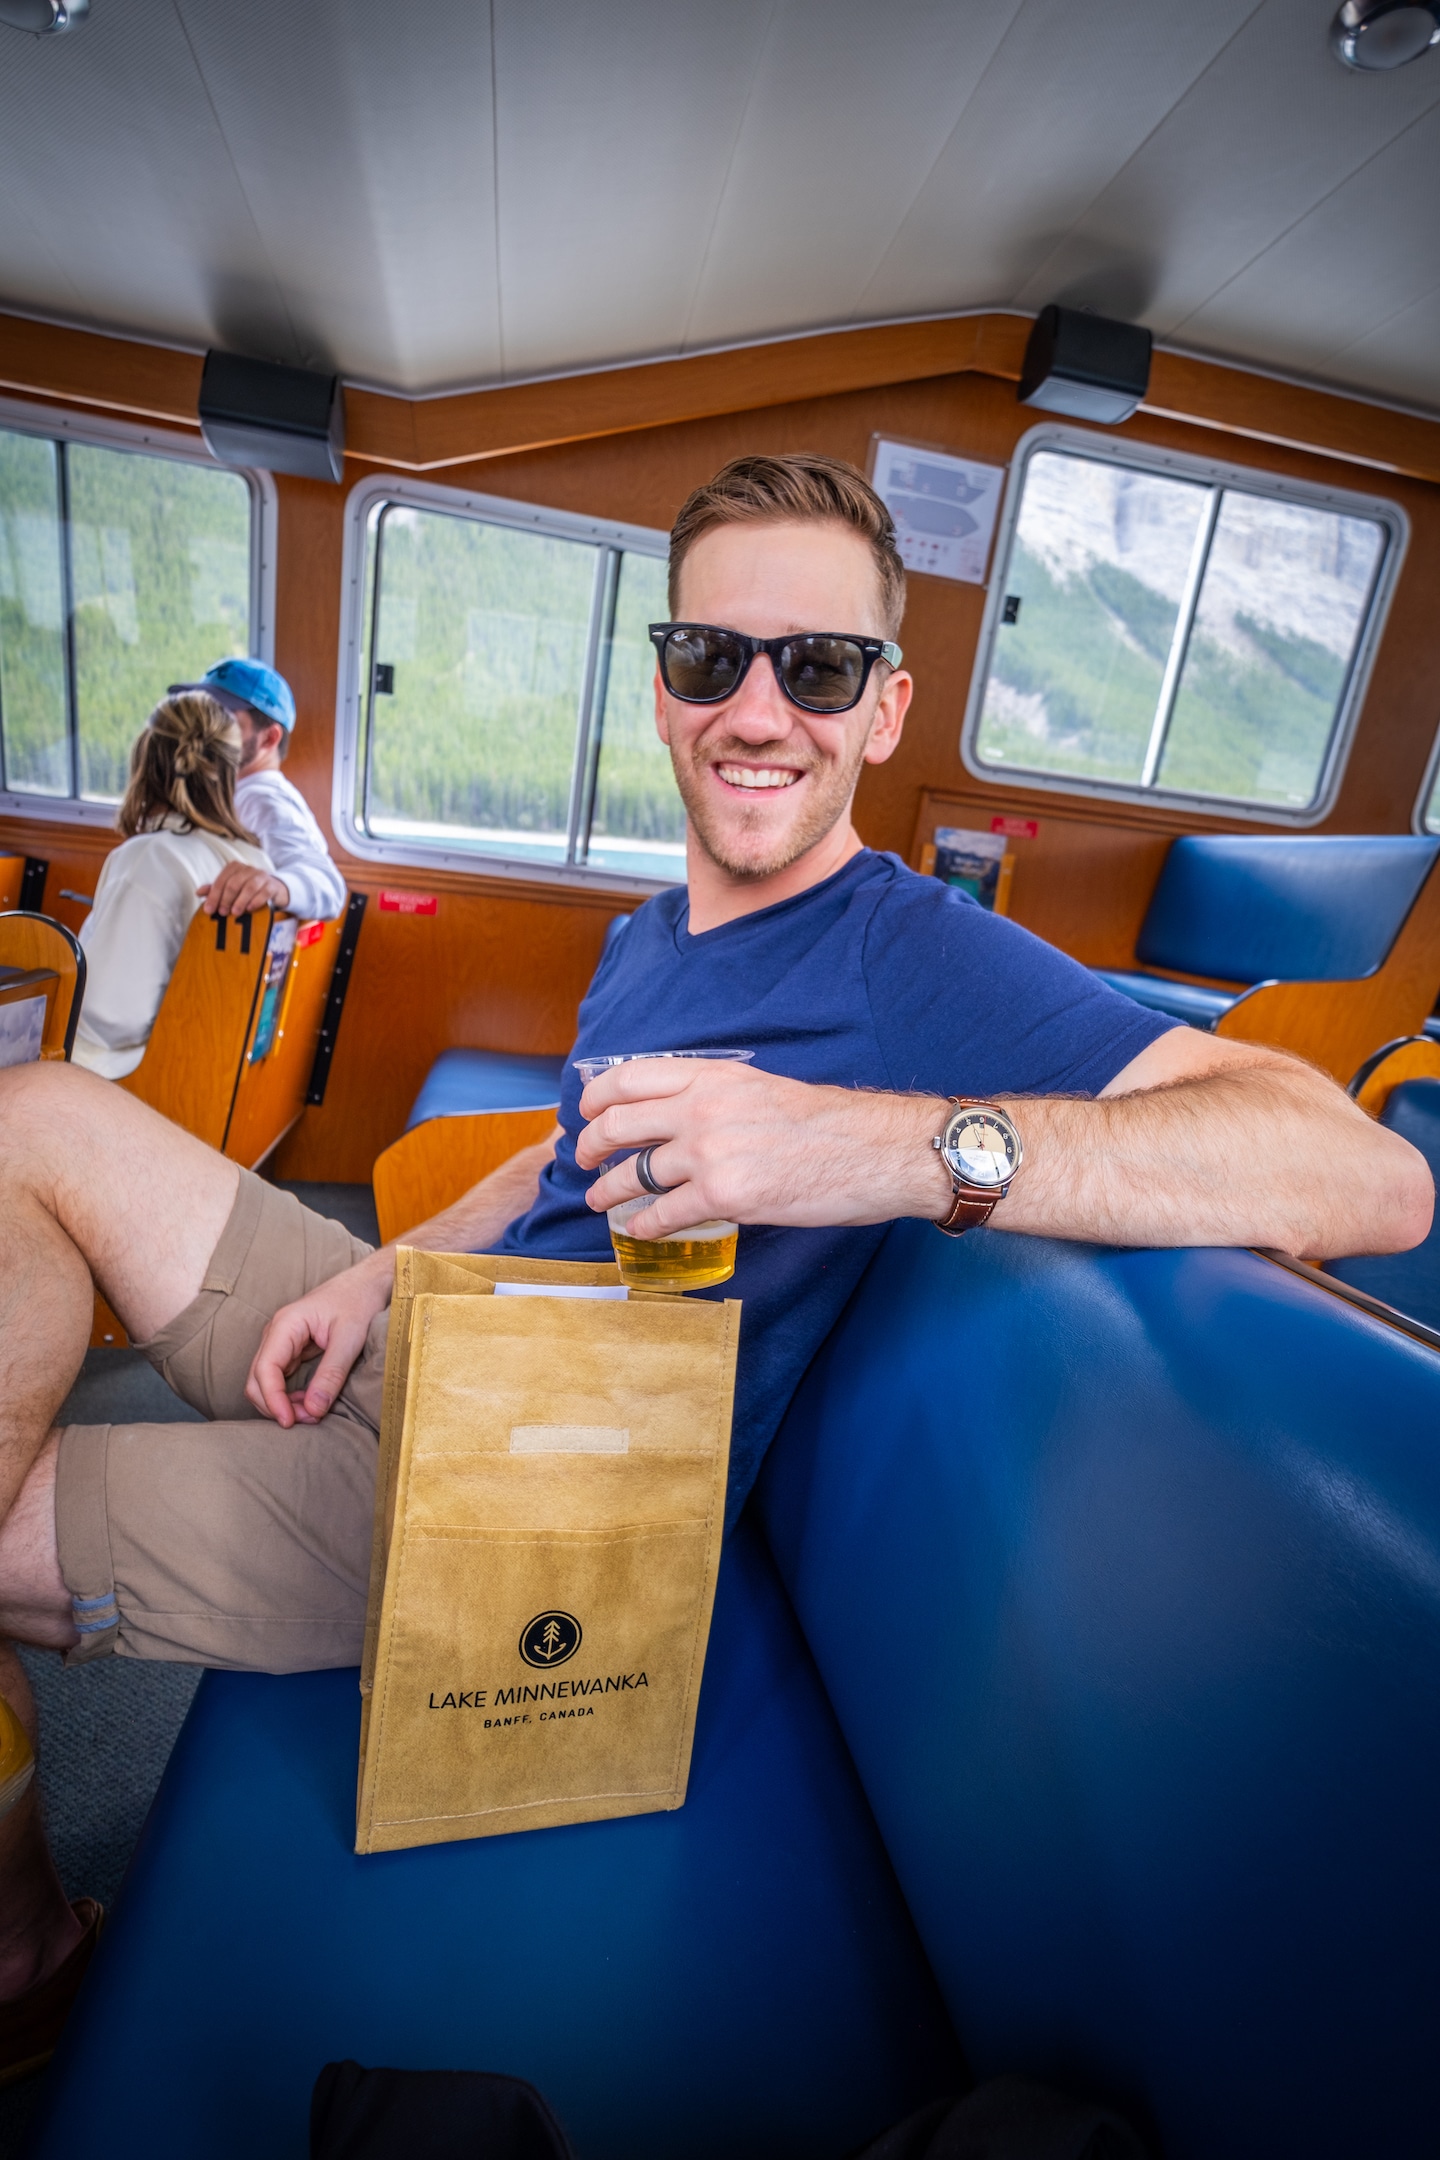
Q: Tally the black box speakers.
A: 2